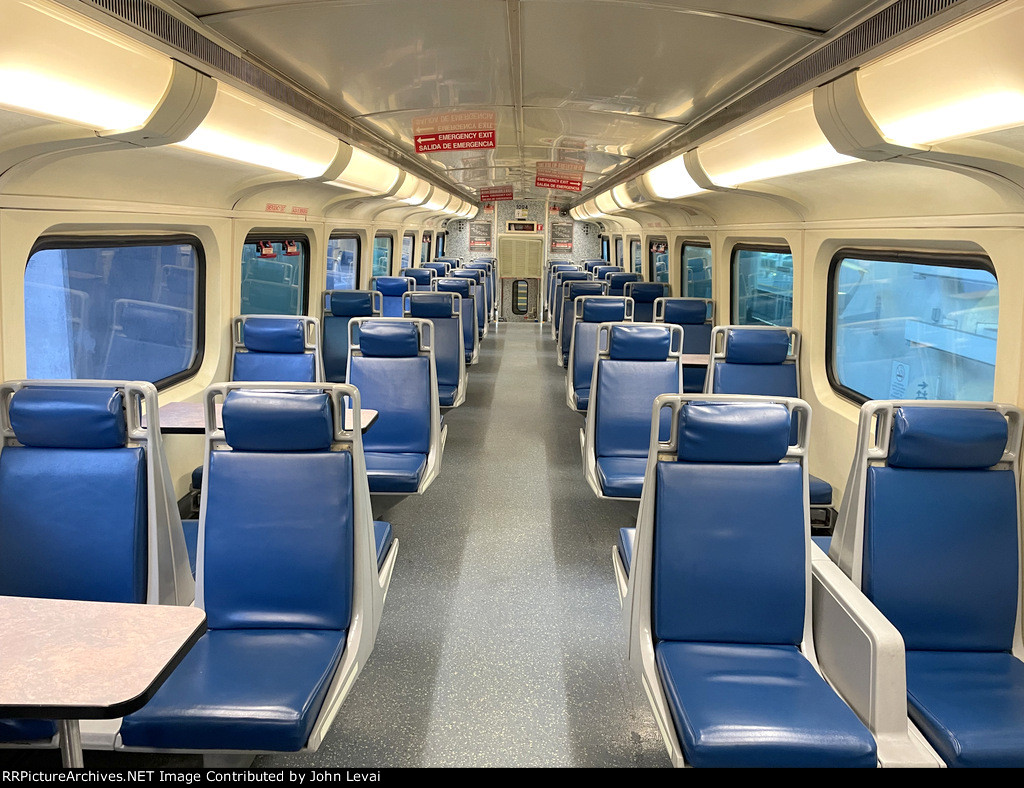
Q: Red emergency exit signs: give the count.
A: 3